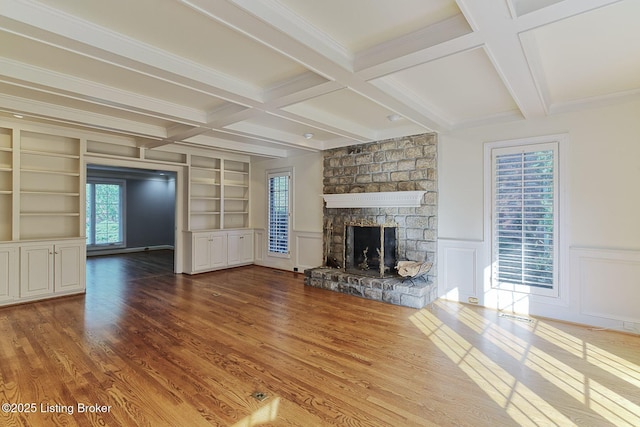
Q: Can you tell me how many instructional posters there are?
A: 0